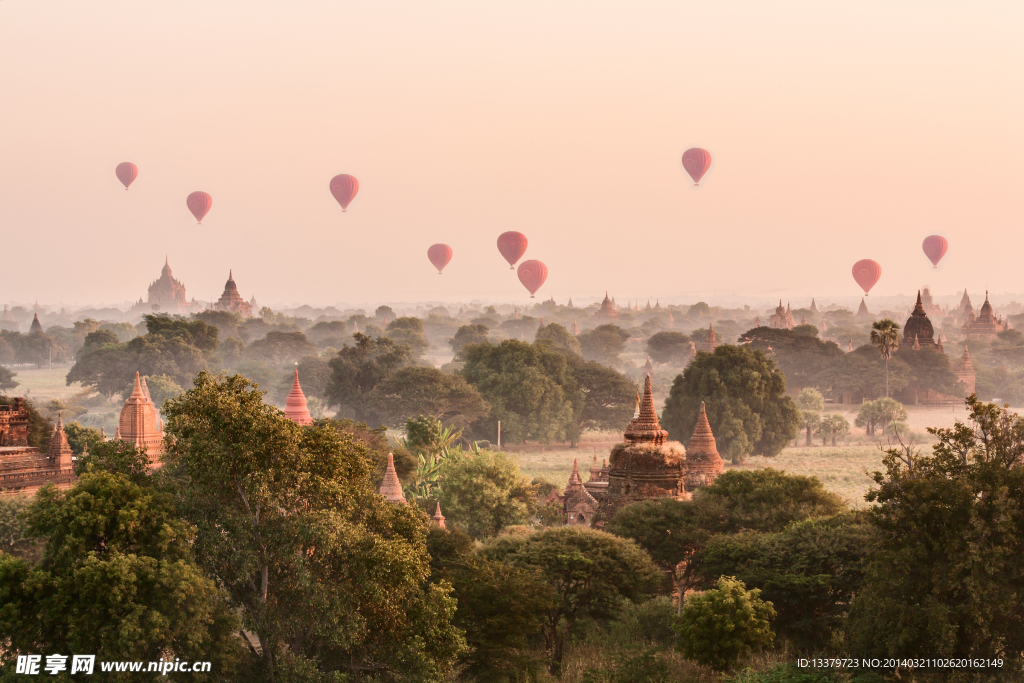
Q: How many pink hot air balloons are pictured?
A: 9